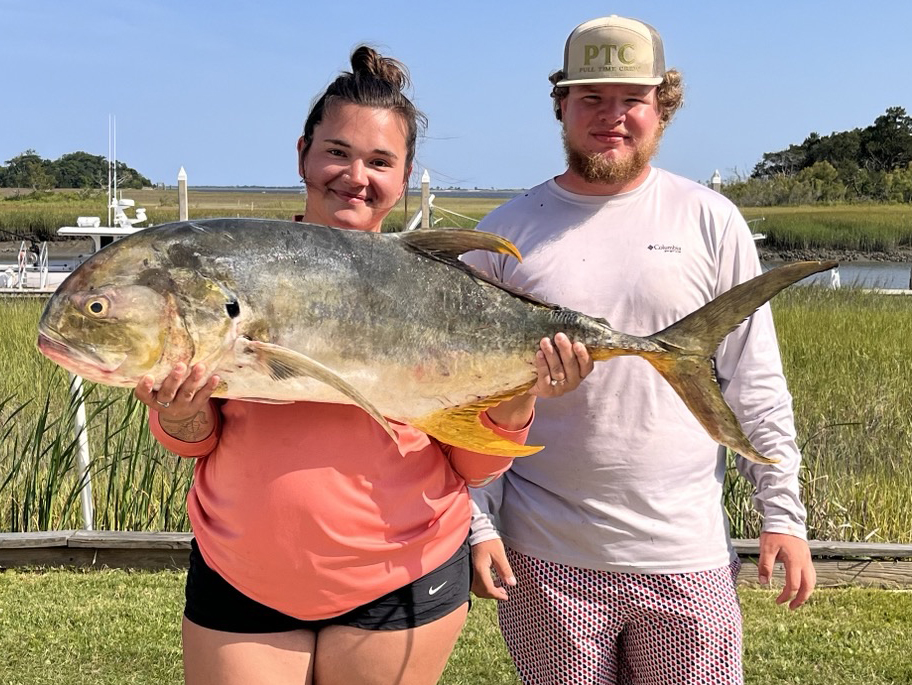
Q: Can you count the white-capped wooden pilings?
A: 3